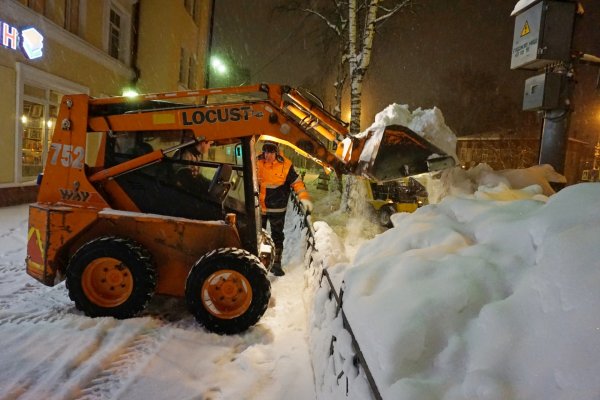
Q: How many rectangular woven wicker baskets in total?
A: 0